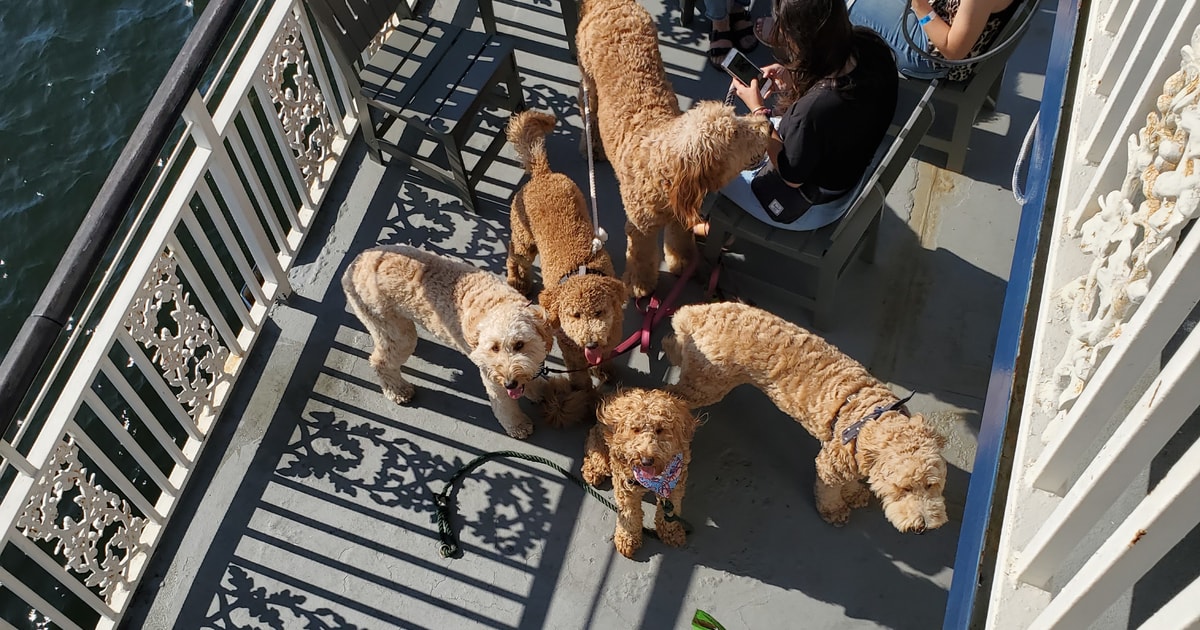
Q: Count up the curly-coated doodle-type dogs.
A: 5